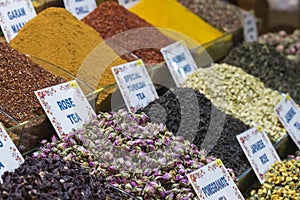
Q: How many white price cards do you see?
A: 11